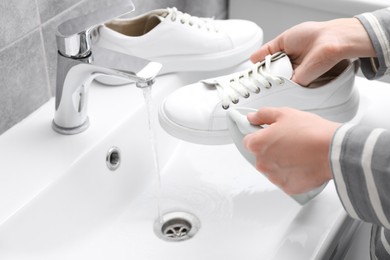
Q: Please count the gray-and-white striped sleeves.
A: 2